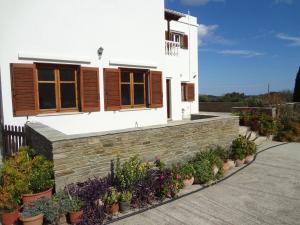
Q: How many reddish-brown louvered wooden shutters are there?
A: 7